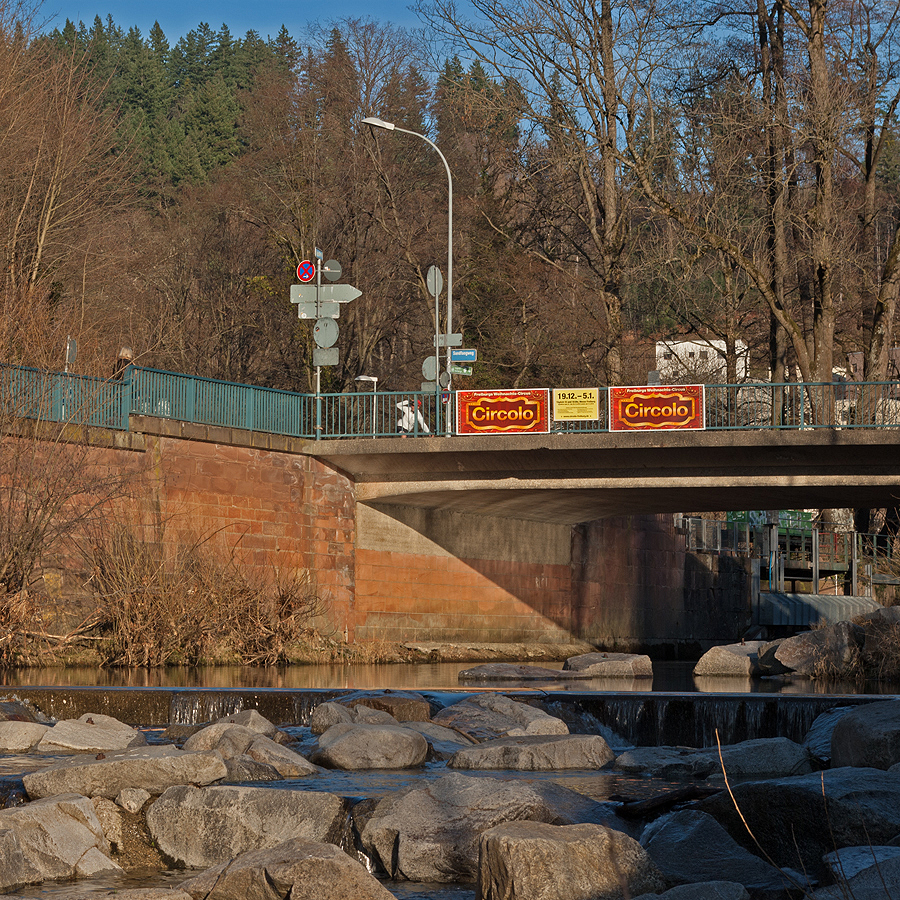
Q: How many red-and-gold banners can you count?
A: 2